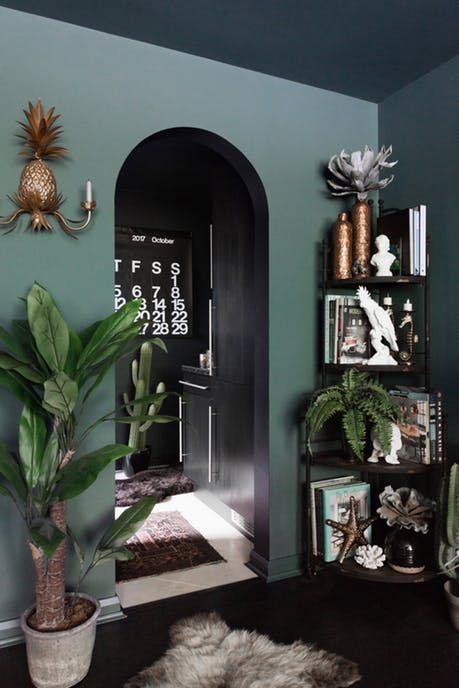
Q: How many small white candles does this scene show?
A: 3